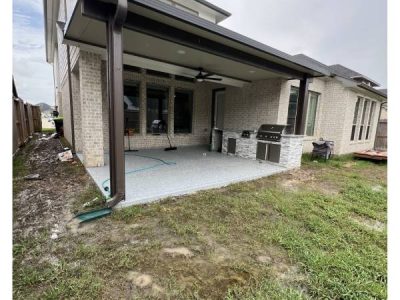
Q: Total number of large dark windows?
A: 3